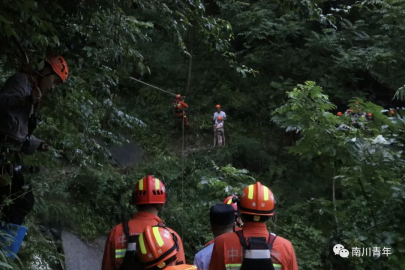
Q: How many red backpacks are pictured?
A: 0